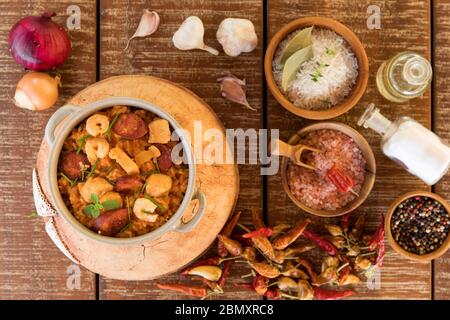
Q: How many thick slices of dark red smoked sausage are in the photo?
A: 5